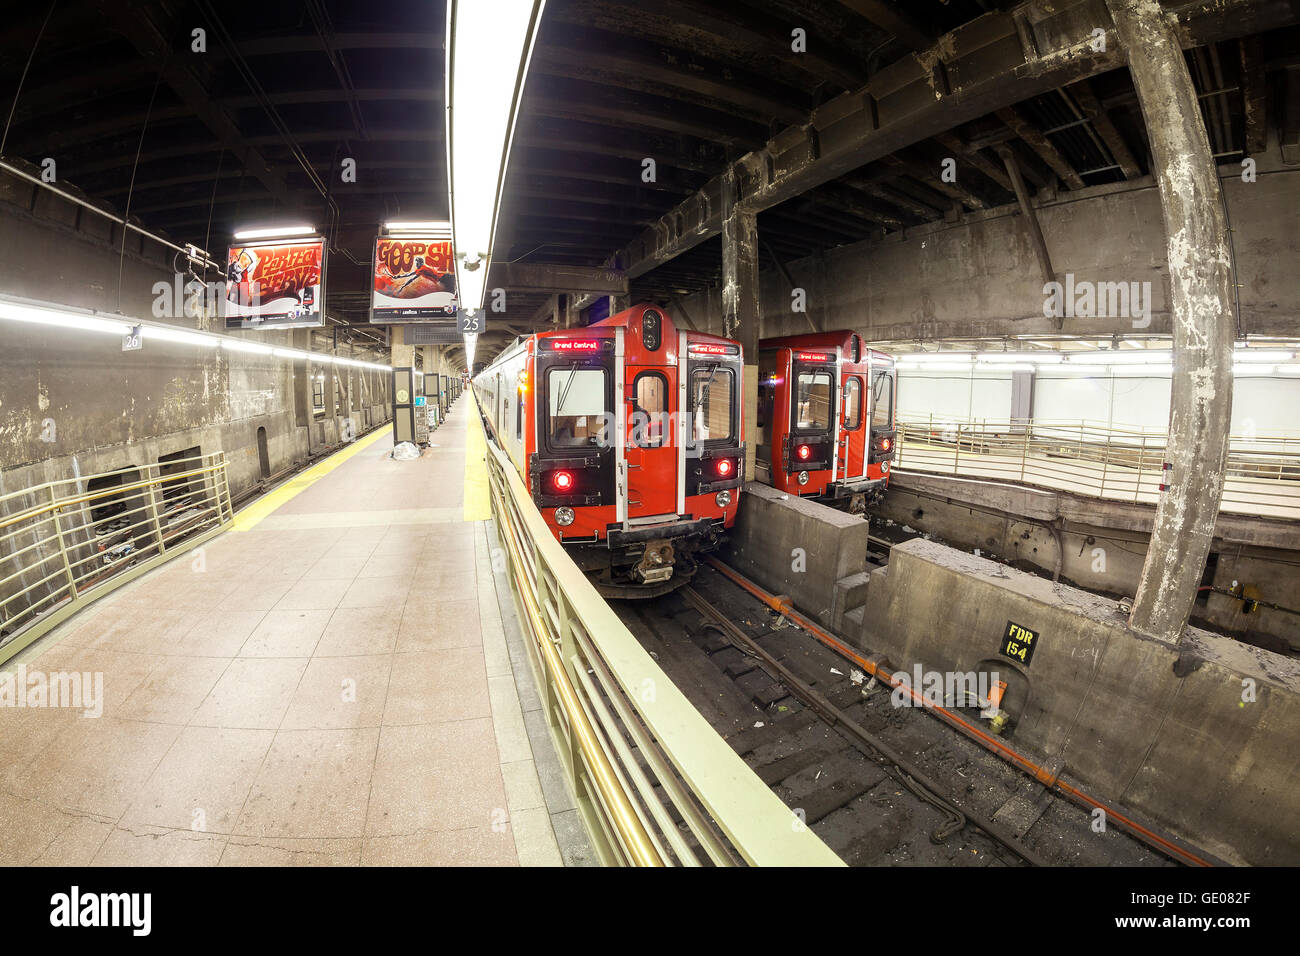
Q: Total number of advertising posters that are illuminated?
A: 2